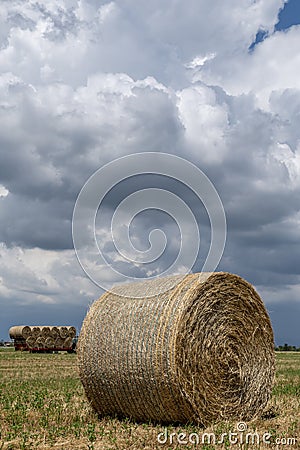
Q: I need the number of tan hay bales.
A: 12